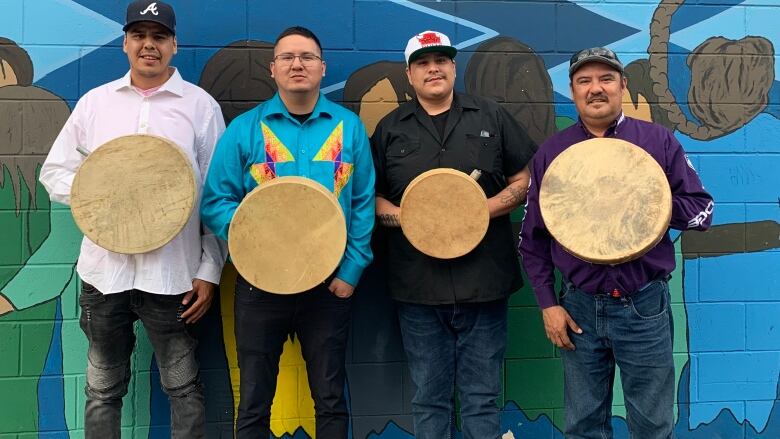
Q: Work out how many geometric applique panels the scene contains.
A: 2